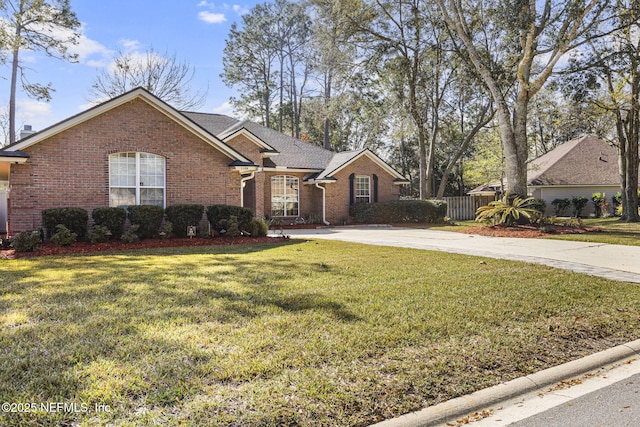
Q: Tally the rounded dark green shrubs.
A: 5